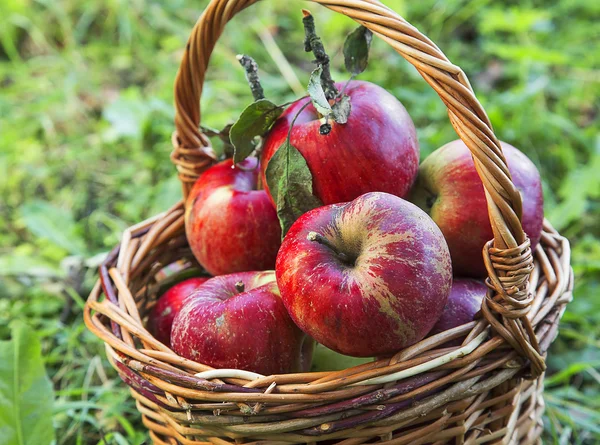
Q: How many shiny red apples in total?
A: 7